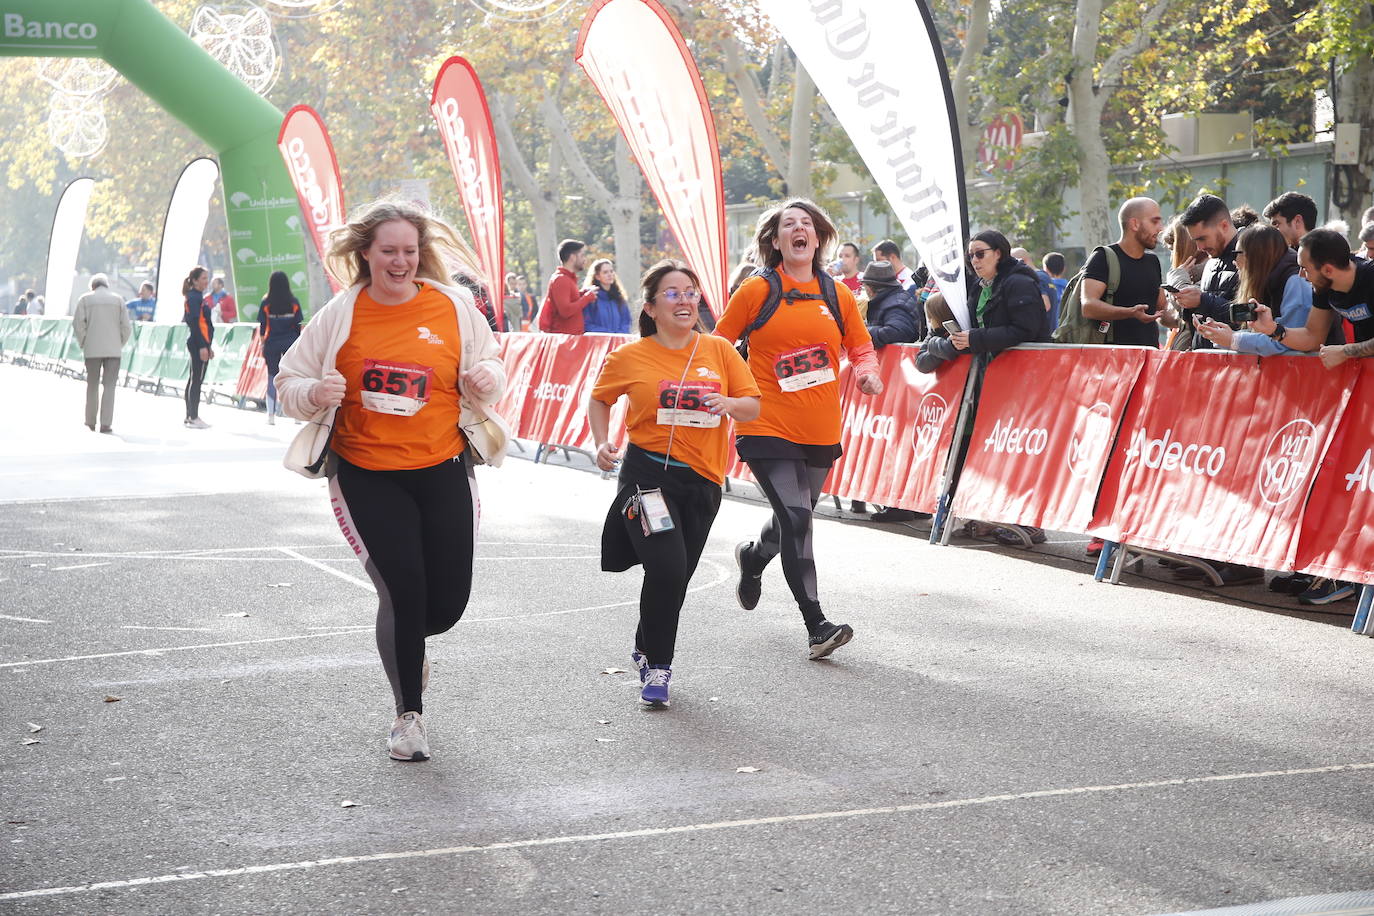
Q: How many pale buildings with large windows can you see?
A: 1